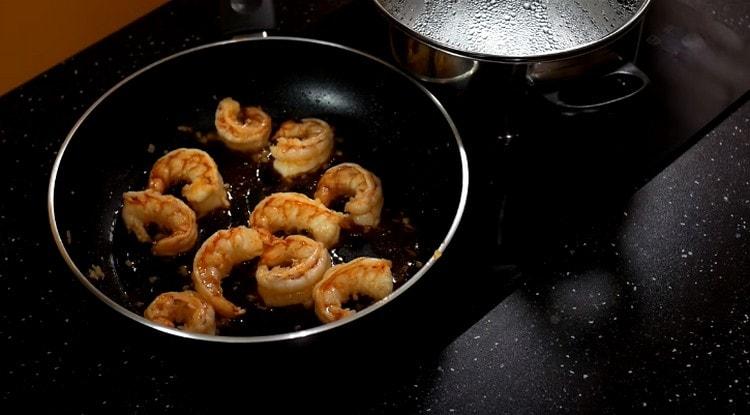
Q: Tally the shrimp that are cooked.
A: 10